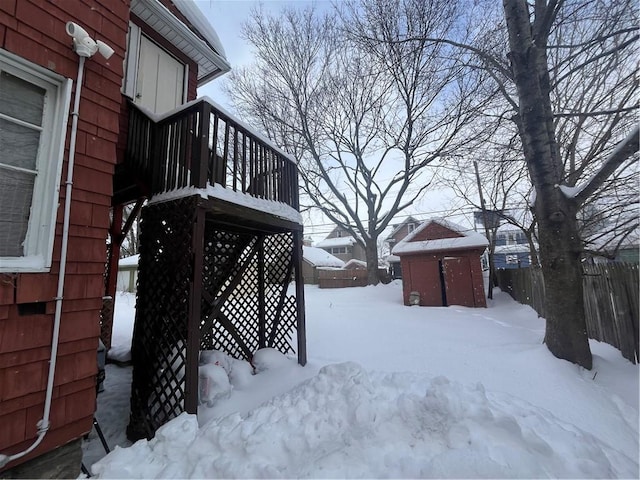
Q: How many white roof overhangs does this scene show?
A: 1